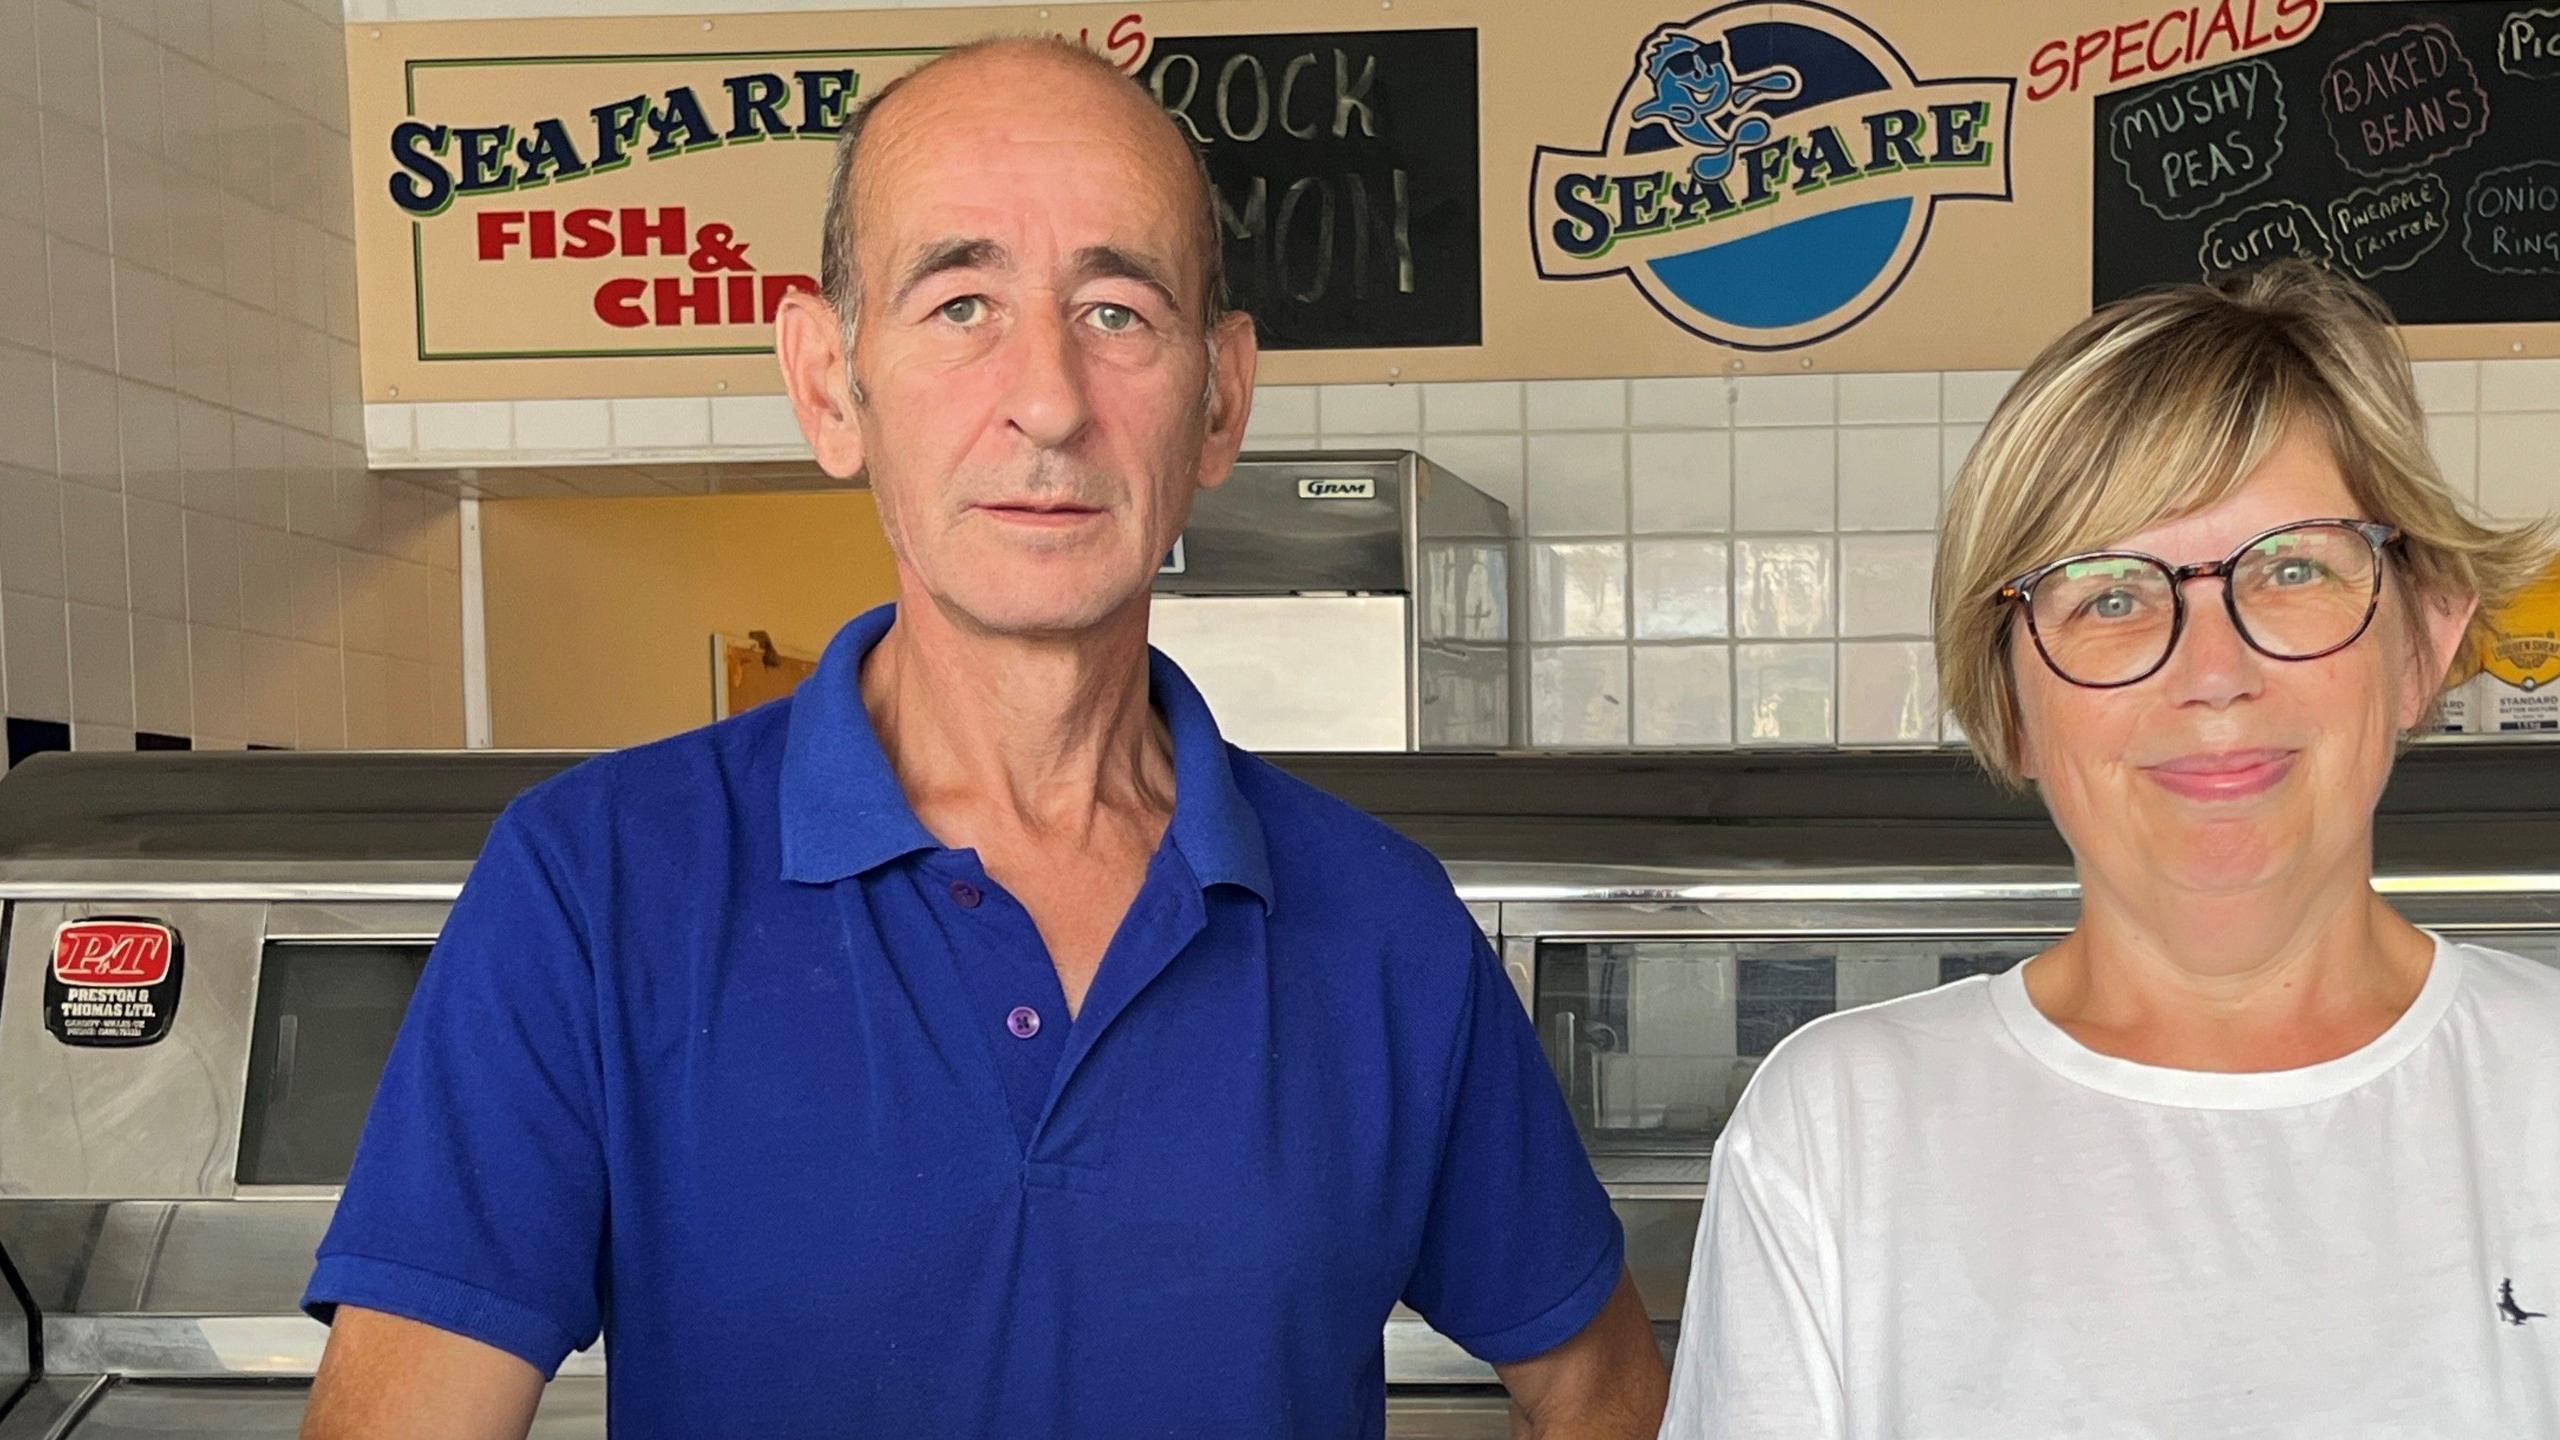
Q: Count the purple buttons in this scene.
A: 2